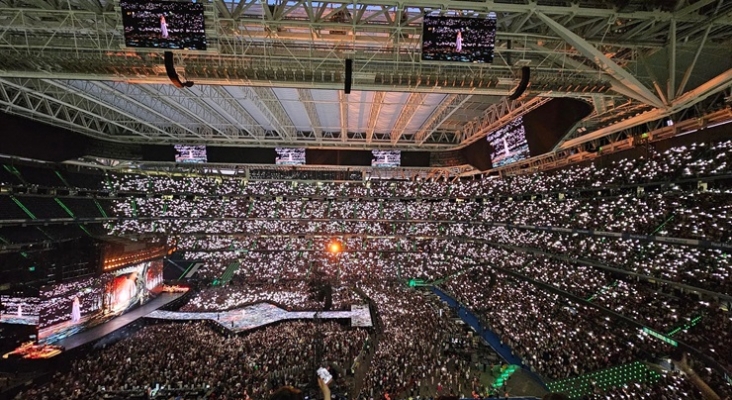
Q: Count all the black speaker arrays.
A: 3